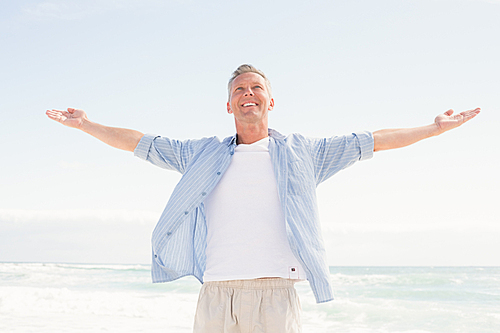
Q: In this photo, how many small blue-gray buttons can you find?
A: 6